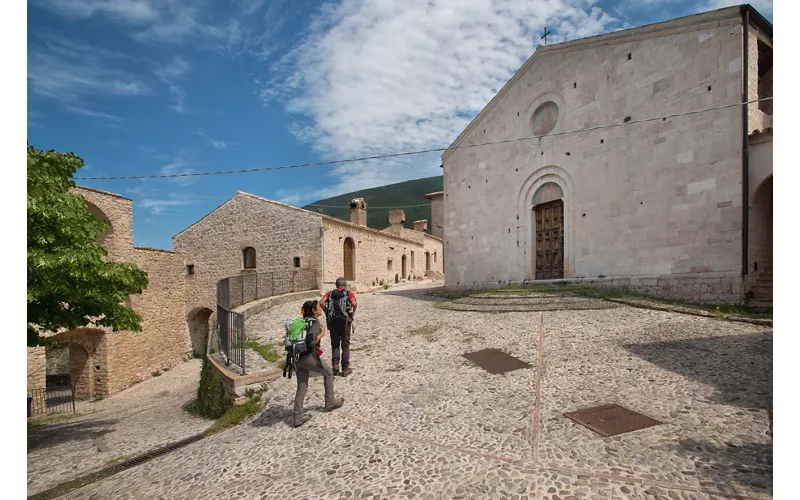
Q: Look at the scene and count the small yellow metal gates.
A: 0